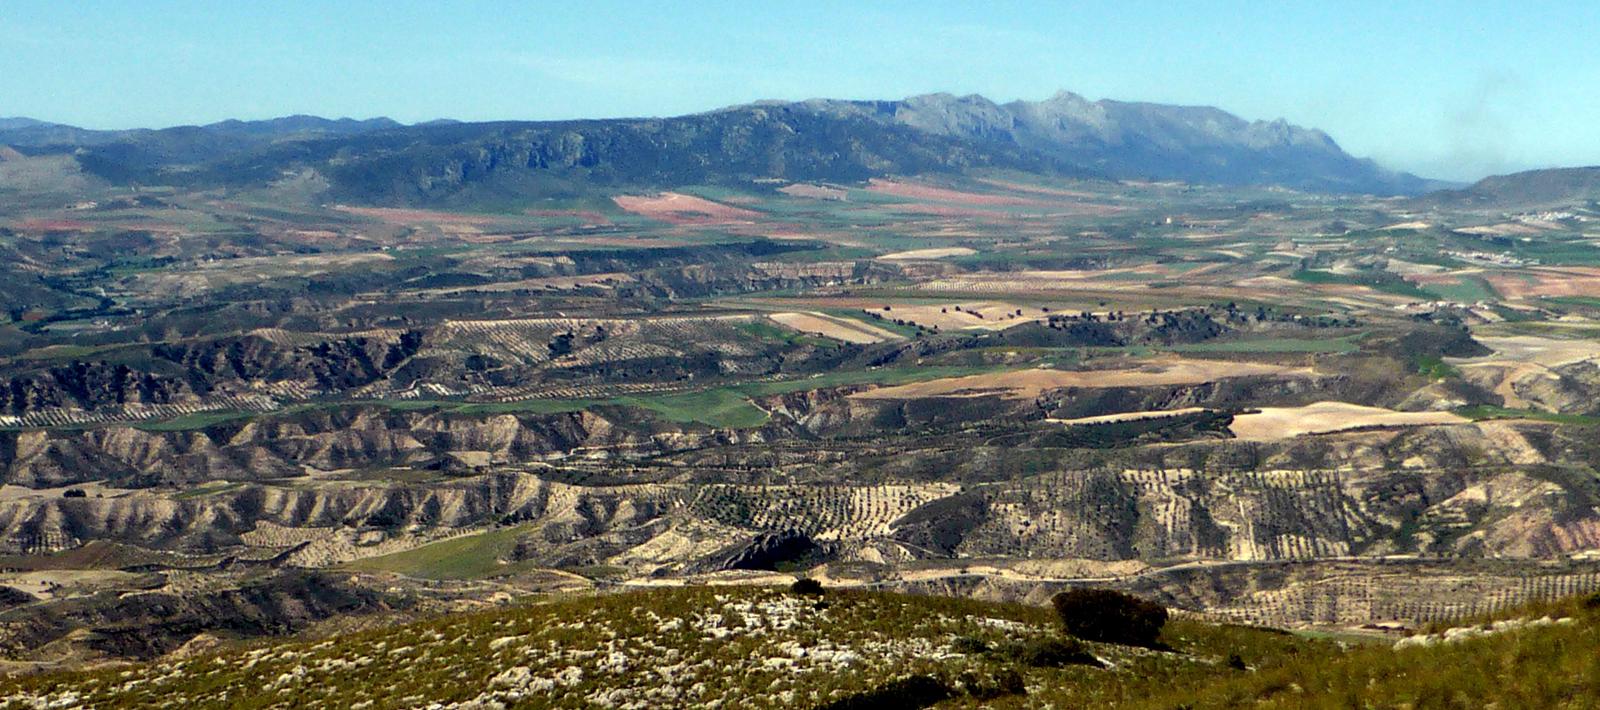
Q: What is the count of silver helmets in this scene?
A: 0